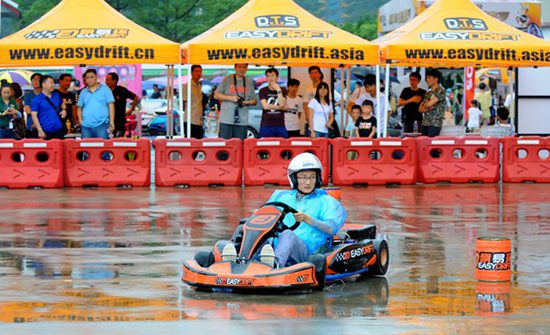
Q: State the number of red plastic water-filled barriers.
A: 7